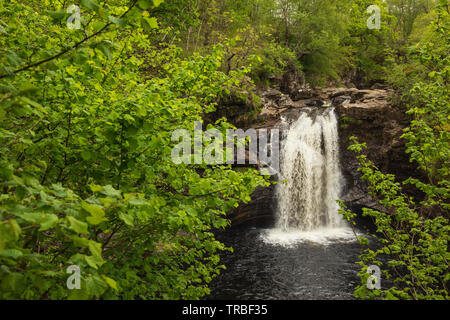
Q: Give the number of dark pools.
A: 1